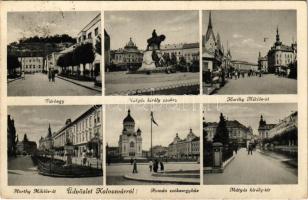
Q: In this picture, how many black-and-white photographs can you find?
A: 6